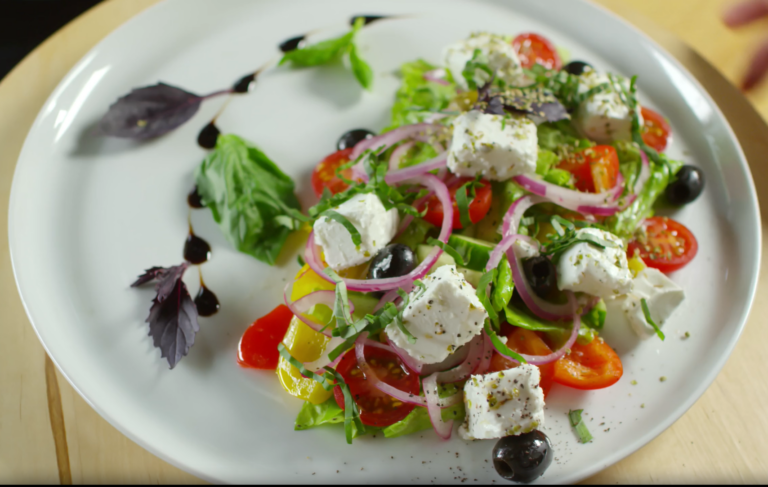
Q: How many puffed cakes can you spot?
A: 0